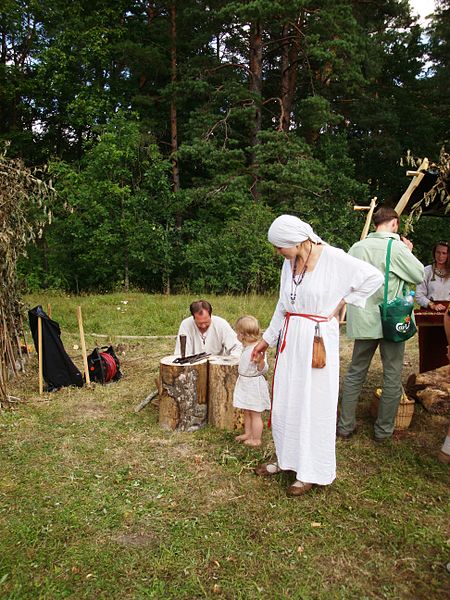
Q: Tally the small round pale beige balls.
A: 0